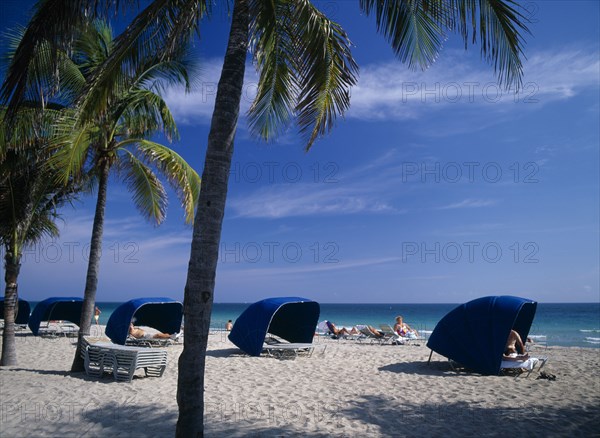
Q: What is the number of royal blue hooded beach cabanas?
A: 5